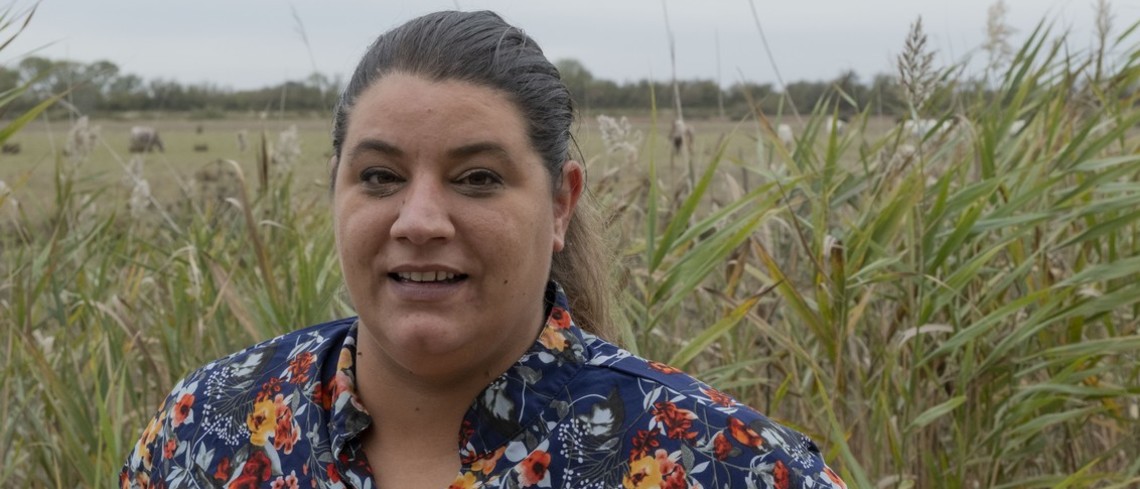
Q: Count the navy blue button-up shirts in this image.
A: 1